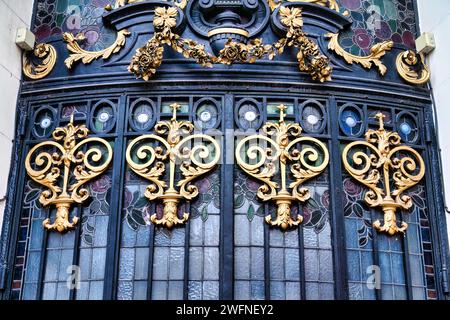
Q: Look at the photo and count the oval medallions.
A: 8